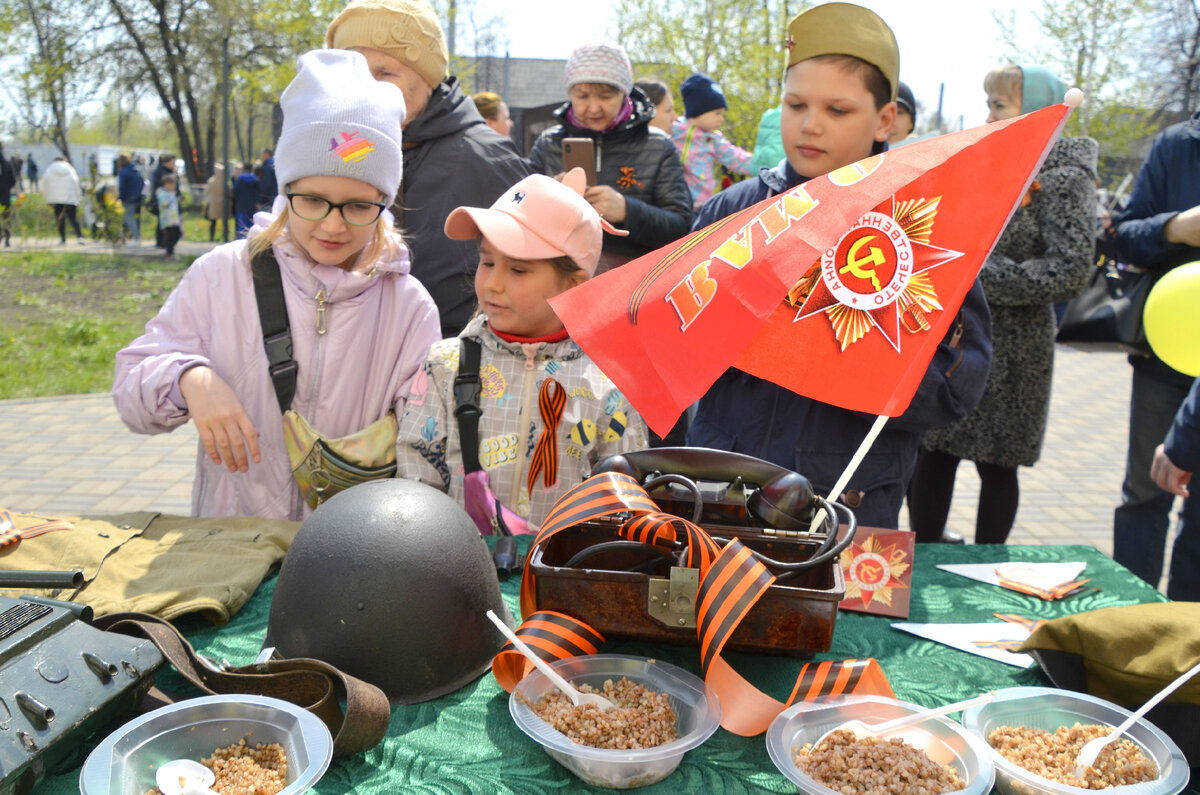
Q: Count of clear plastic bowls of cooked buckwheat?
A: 4